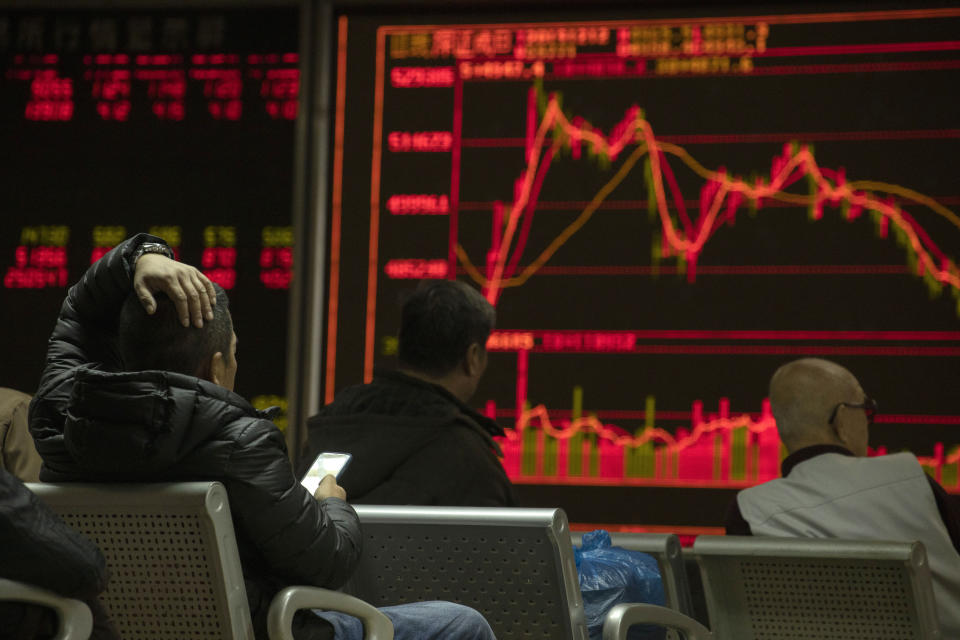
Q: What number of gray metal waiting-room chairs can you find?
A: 4